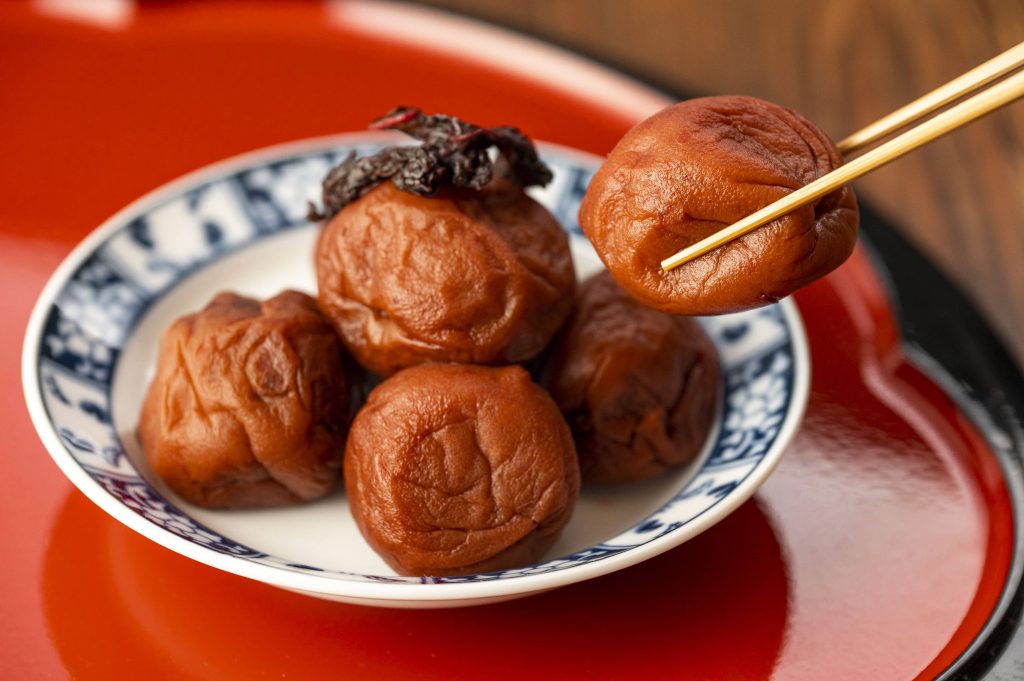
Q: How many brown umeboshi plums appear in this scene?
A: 5